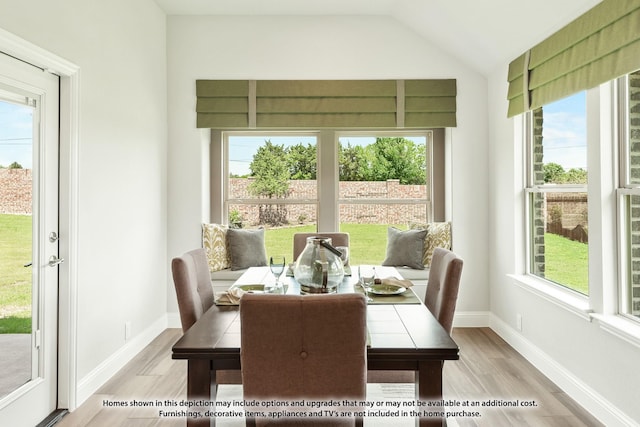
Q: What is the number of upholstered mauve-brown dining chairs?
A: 4